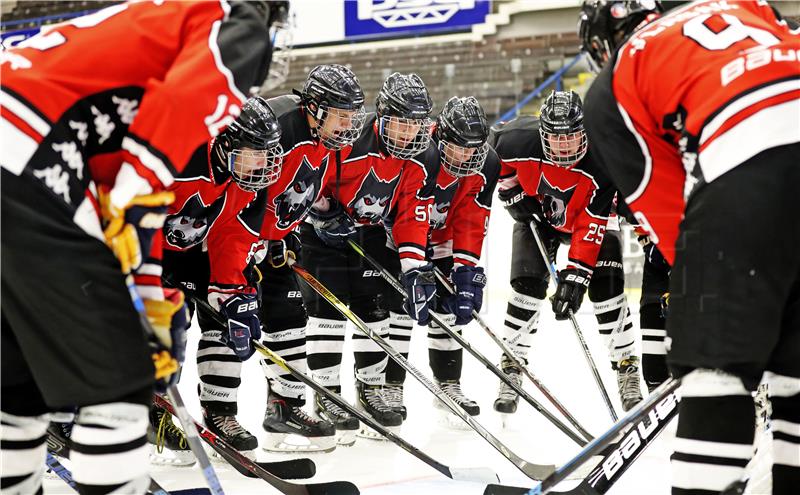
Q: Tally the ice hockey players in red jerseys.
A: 7